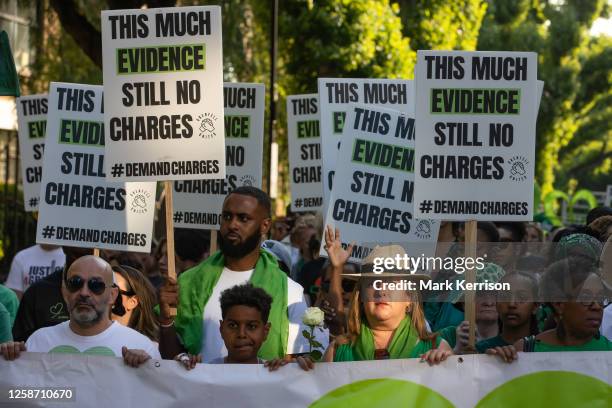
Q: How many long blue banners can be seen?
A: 0